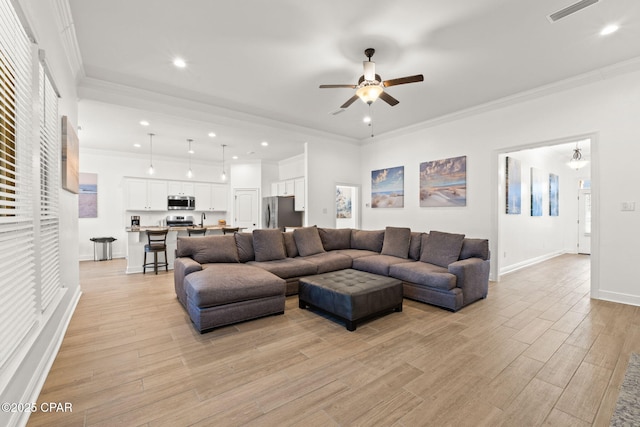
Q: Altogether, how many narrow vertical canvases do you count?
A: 3